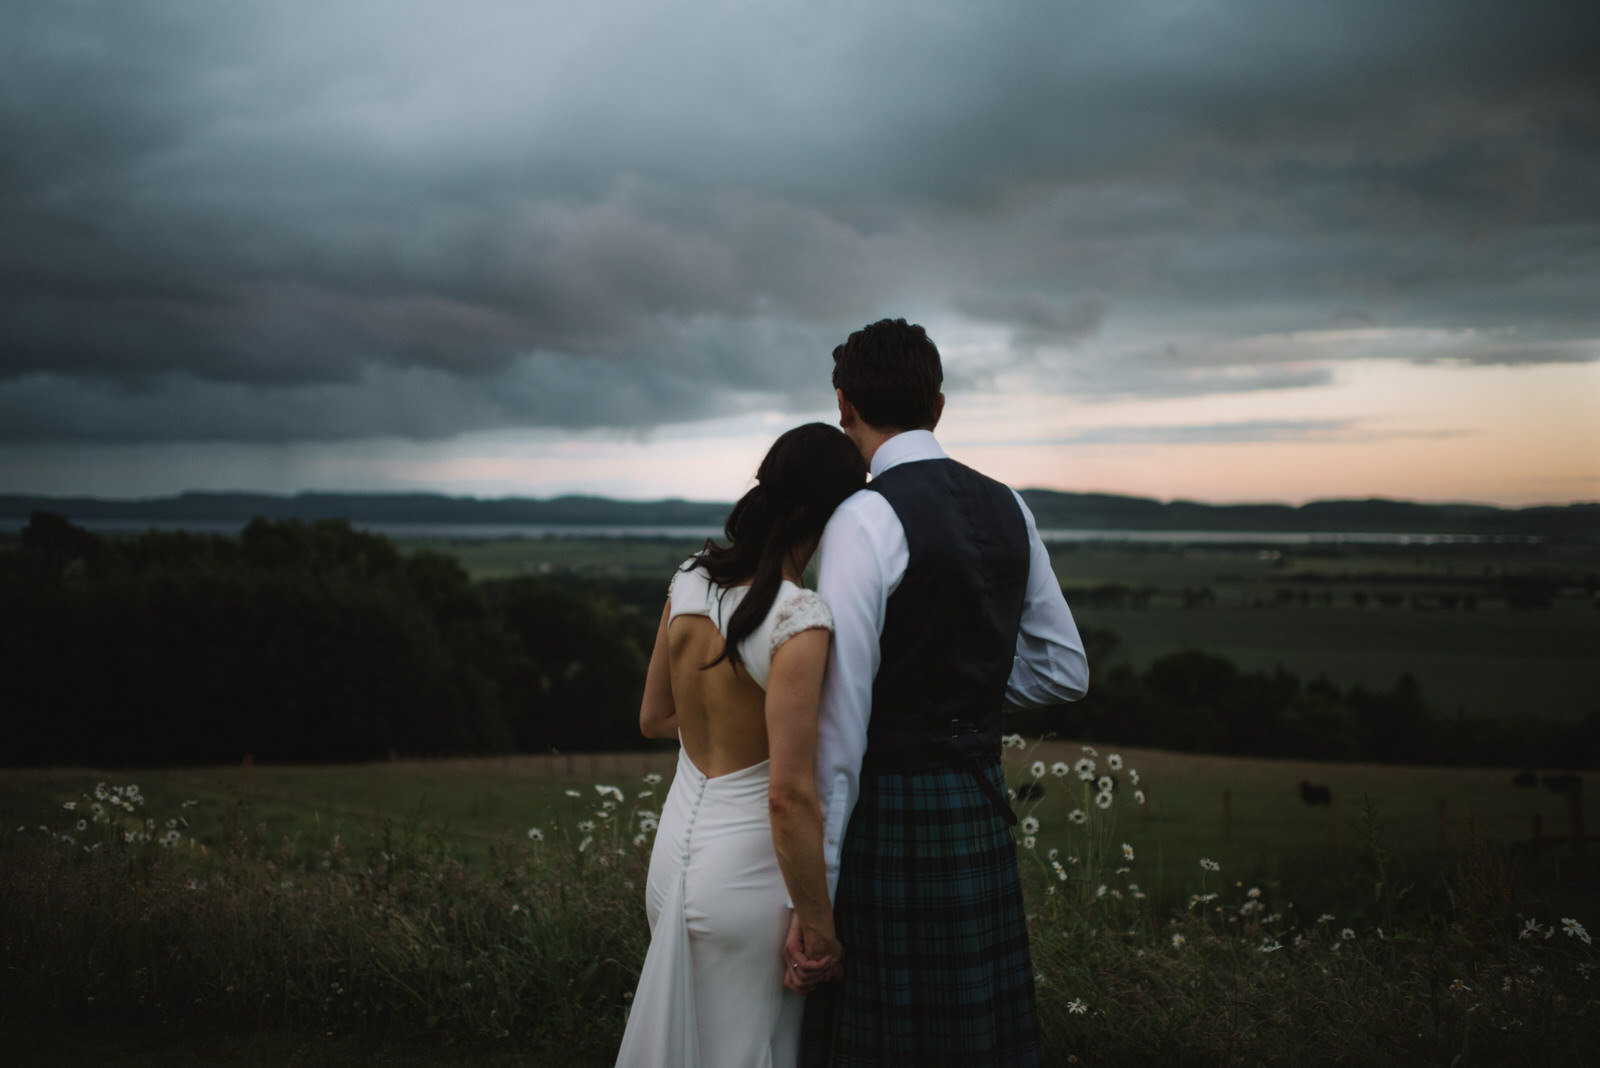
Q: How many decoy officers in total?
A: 0